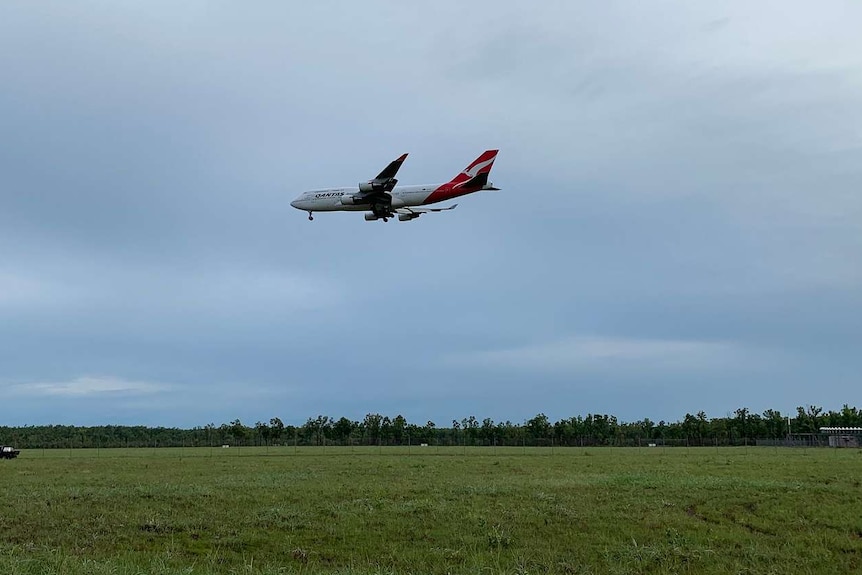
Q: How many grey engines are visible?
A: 4